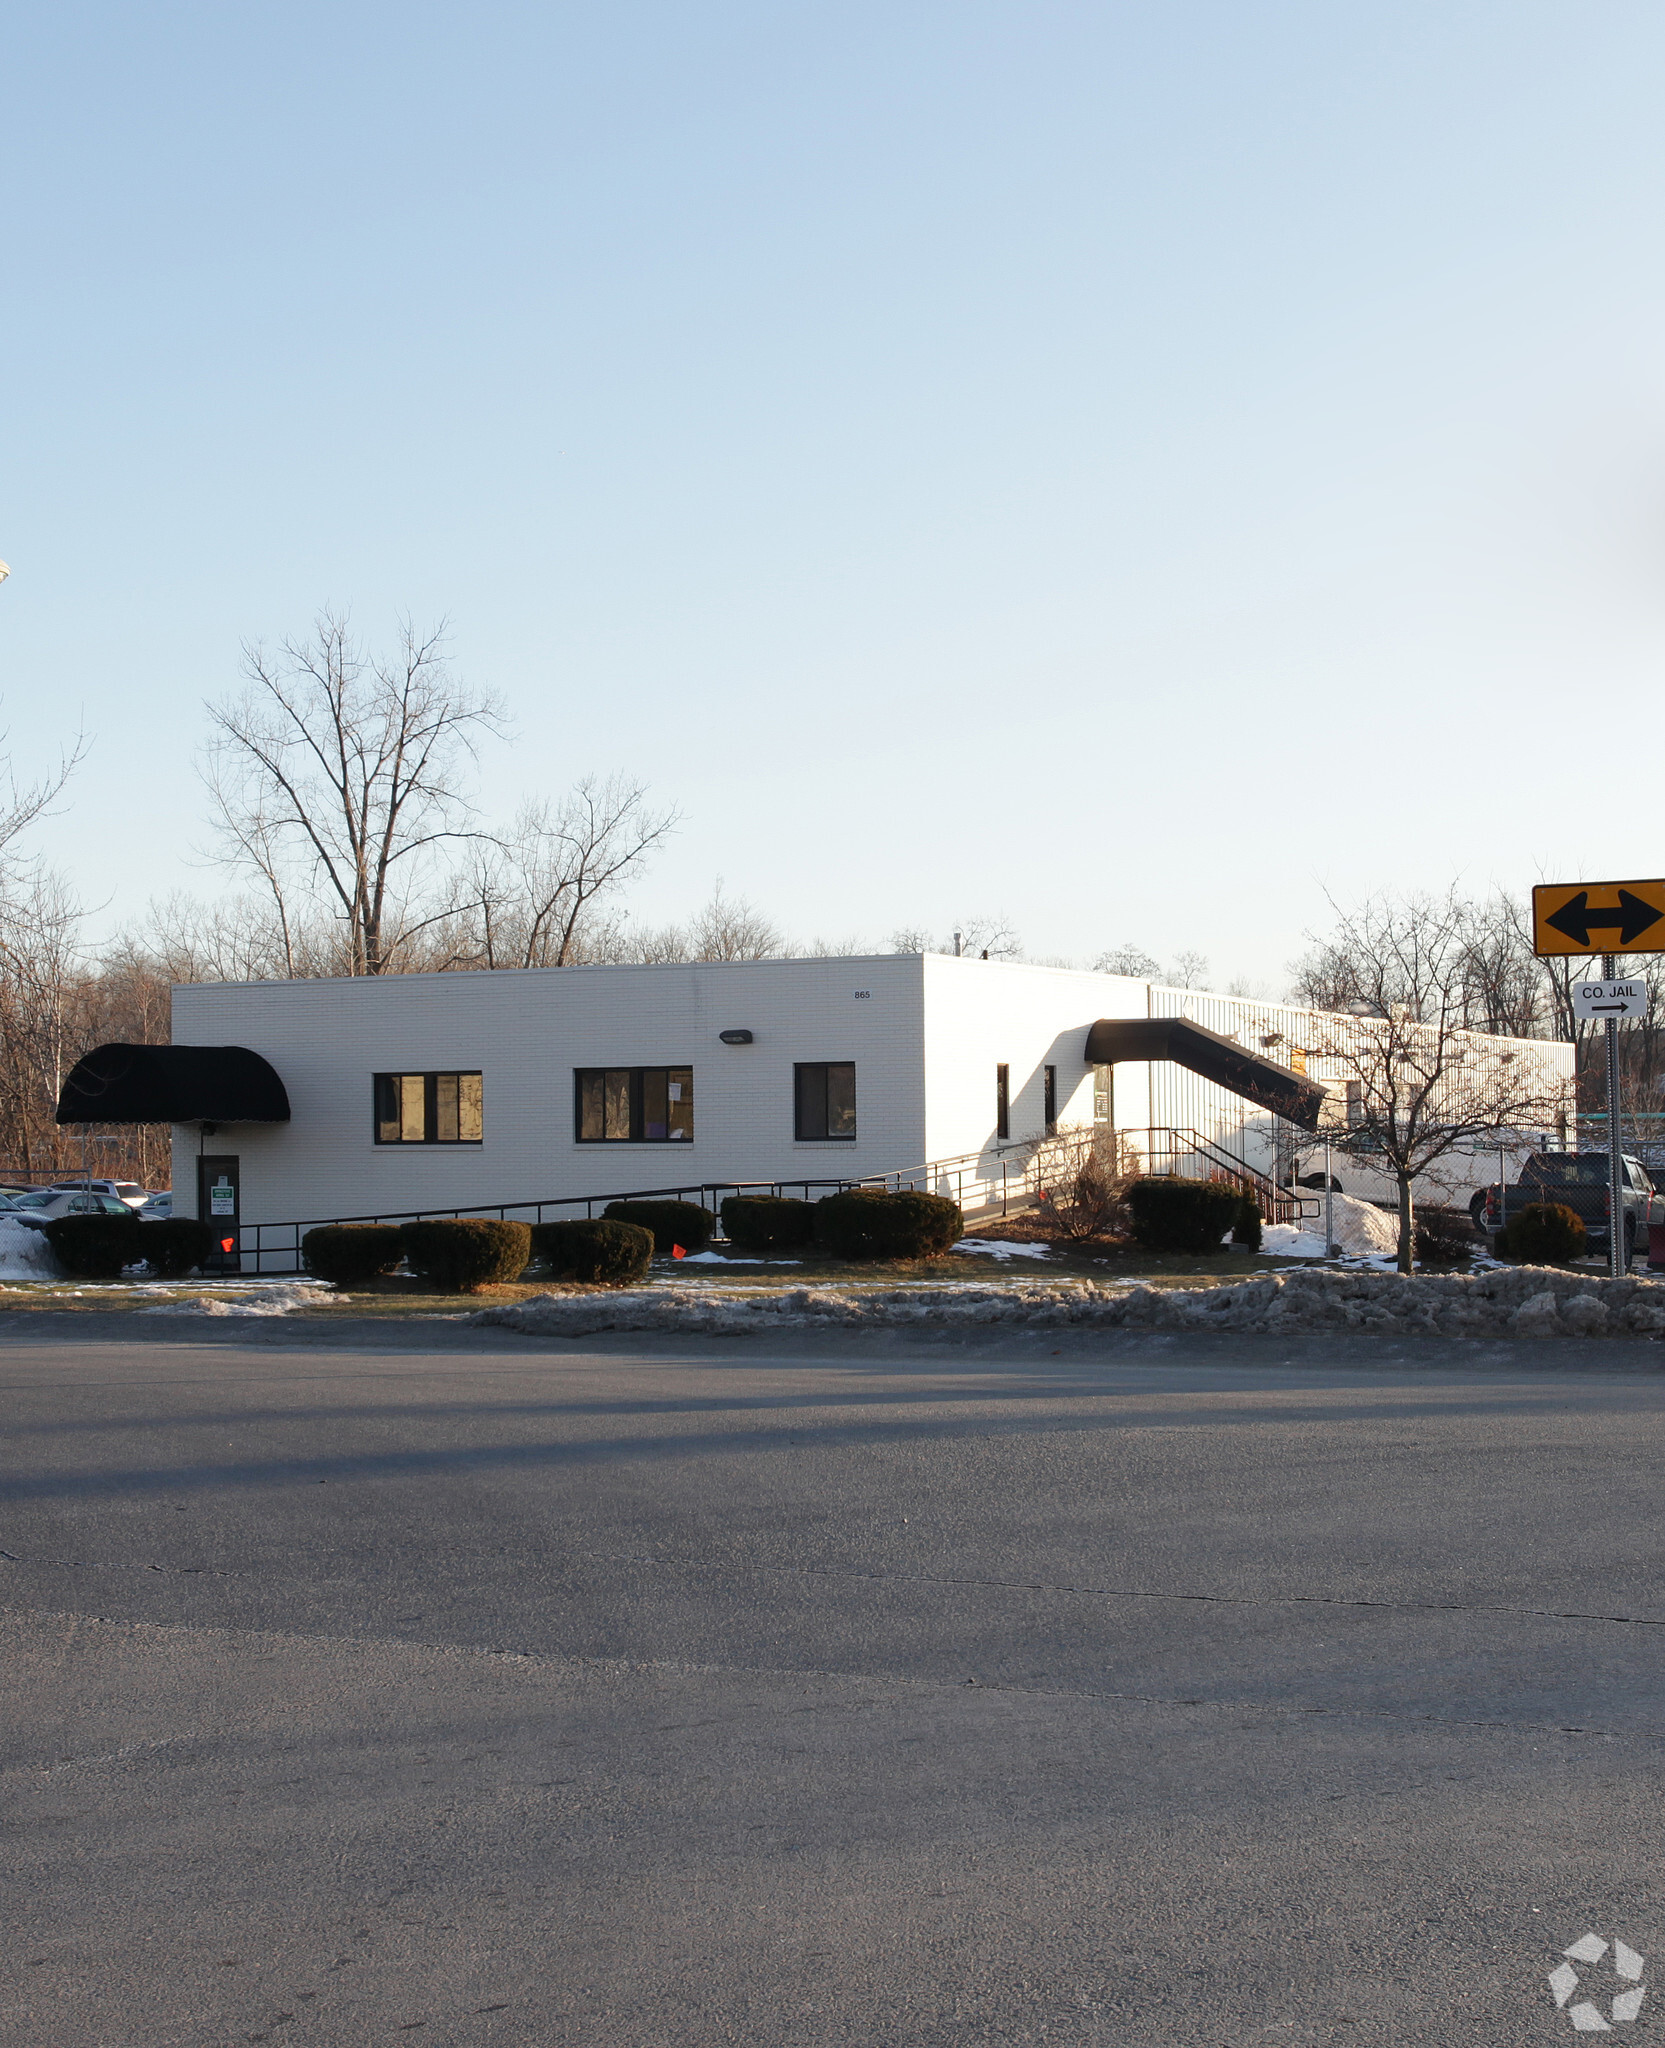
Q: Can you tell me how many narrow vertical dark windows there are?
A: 2